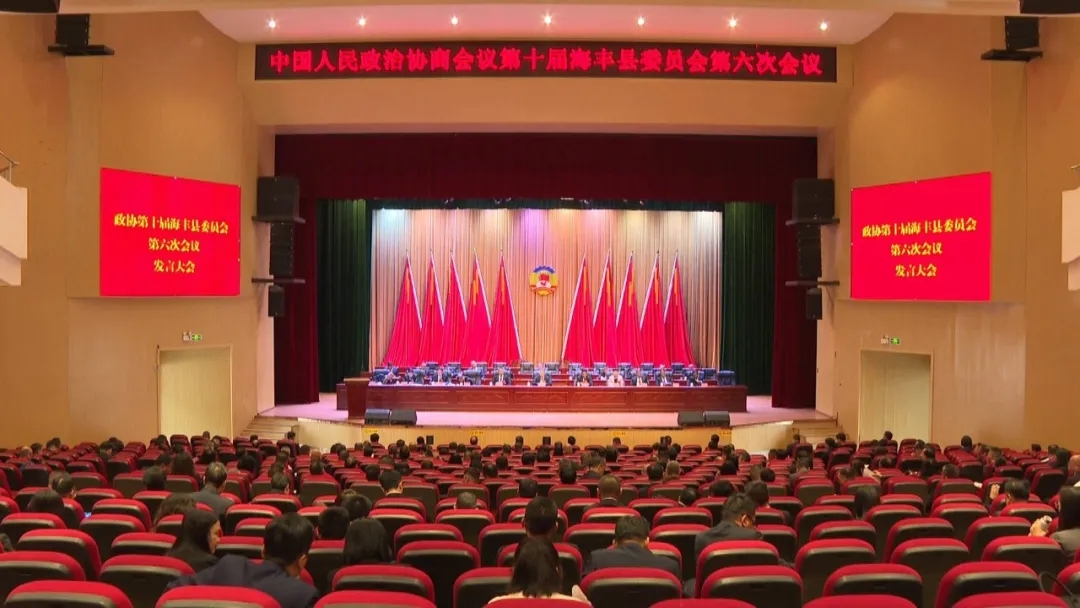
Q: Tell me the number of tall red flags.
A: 10